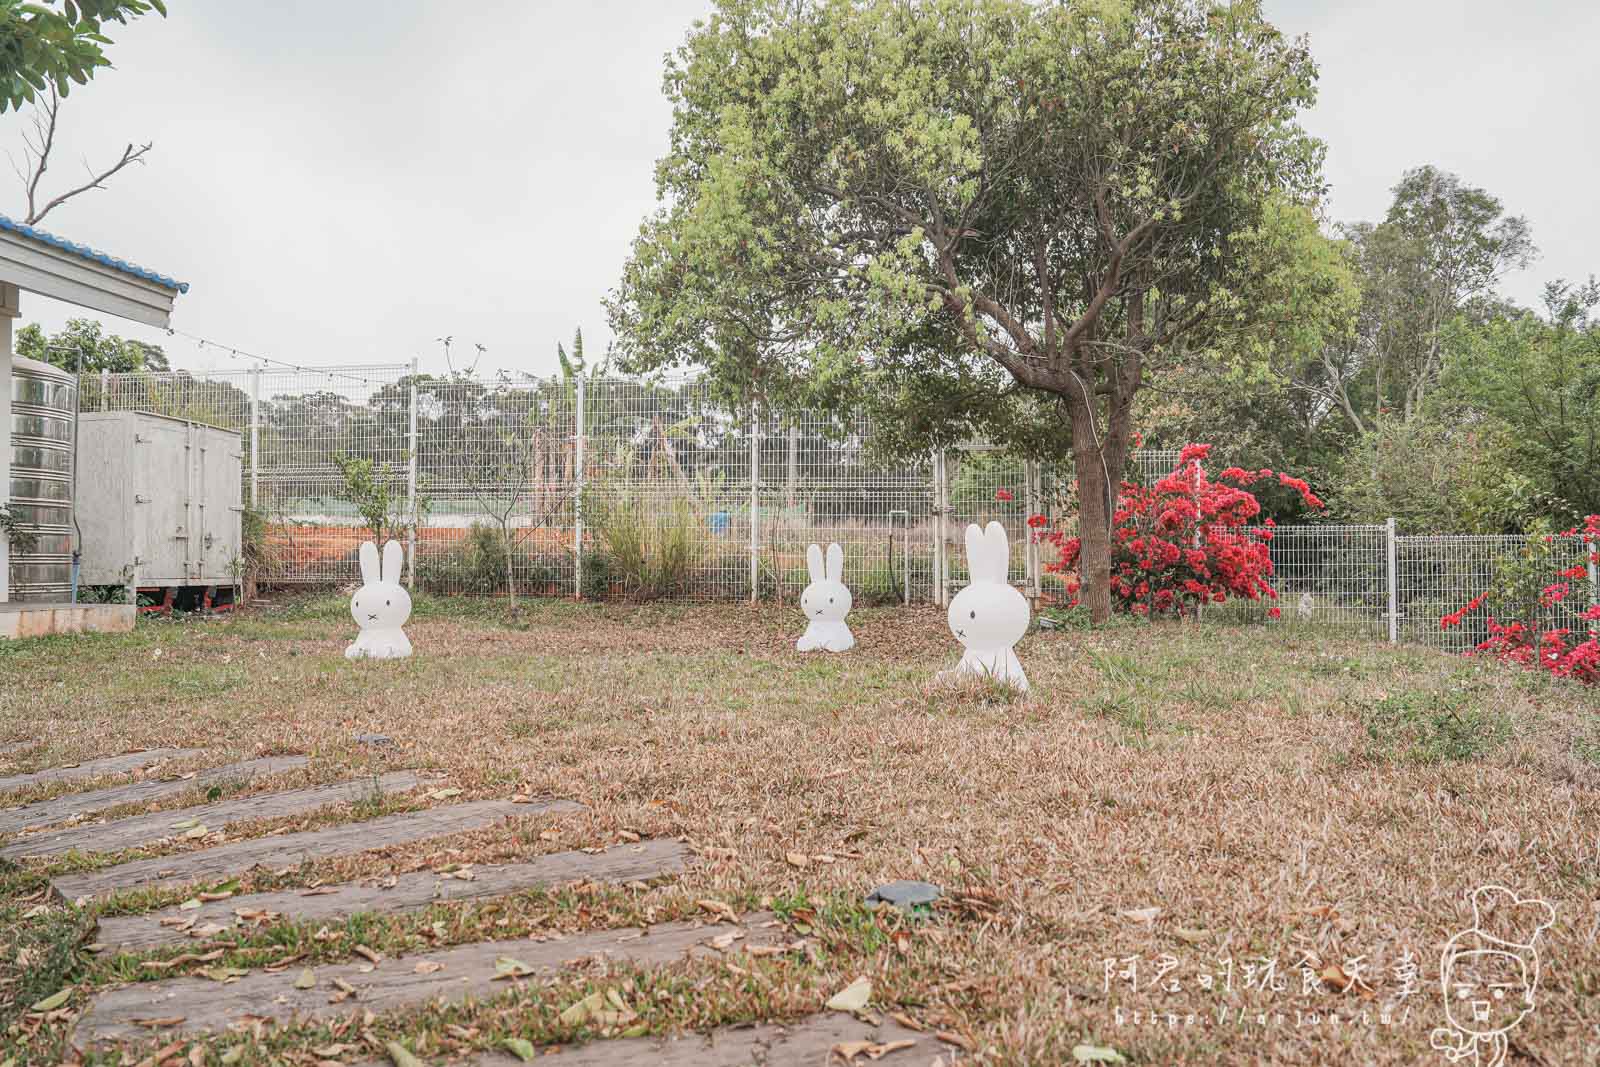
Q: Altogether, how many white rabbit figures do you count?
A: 3